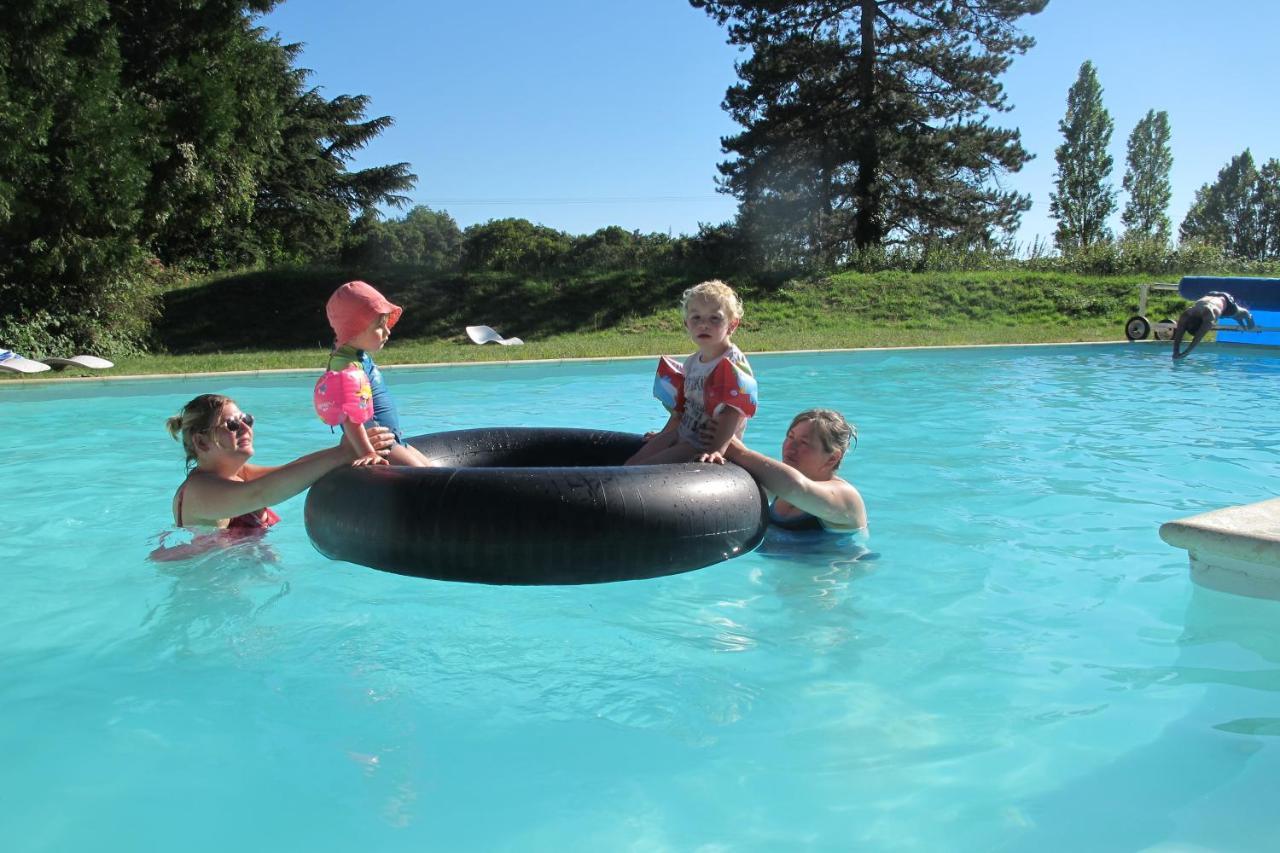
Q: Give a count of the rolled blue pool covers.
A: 1